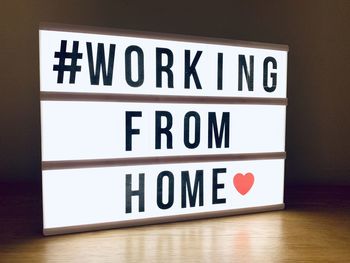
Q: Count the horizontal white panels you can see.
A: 3